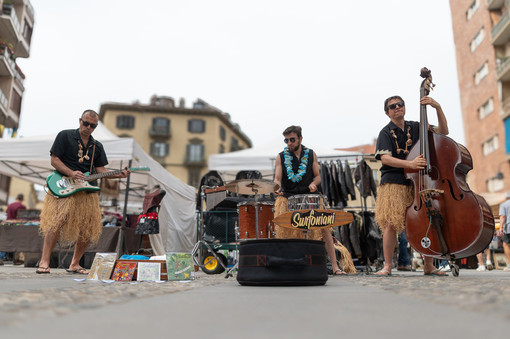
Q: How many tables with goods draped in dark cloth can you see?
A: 1